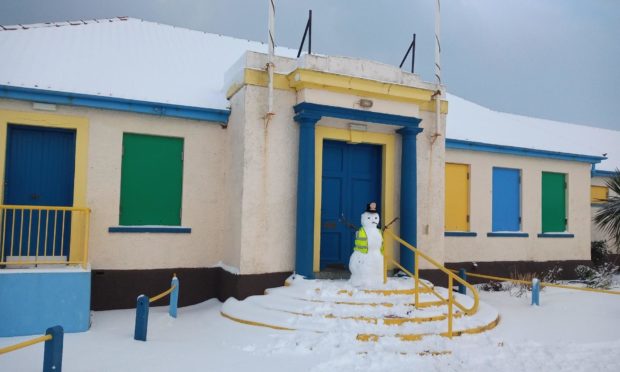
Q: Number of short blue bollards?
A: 5